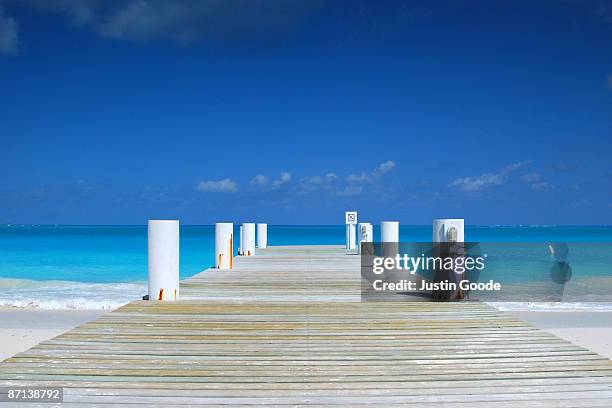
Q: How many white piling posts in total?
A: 8